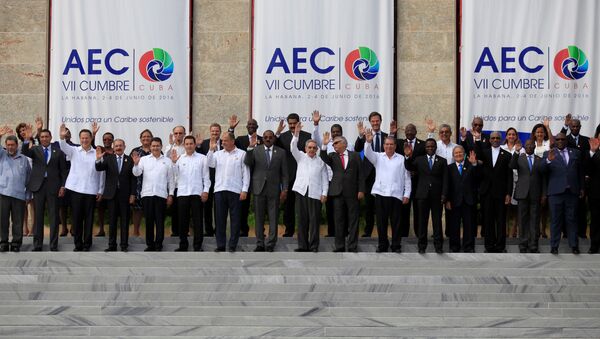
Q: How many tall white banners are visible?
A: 3